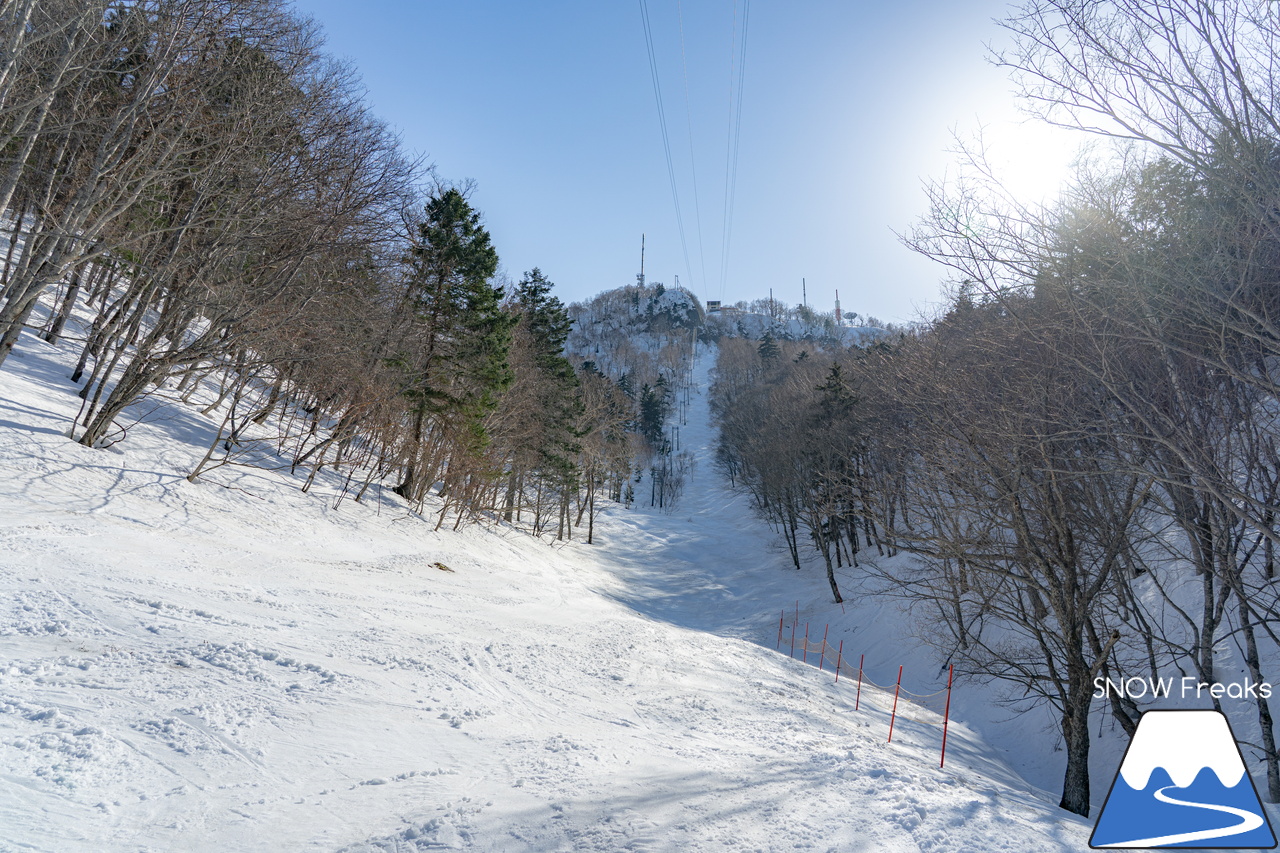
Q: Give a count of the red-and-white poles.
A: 1